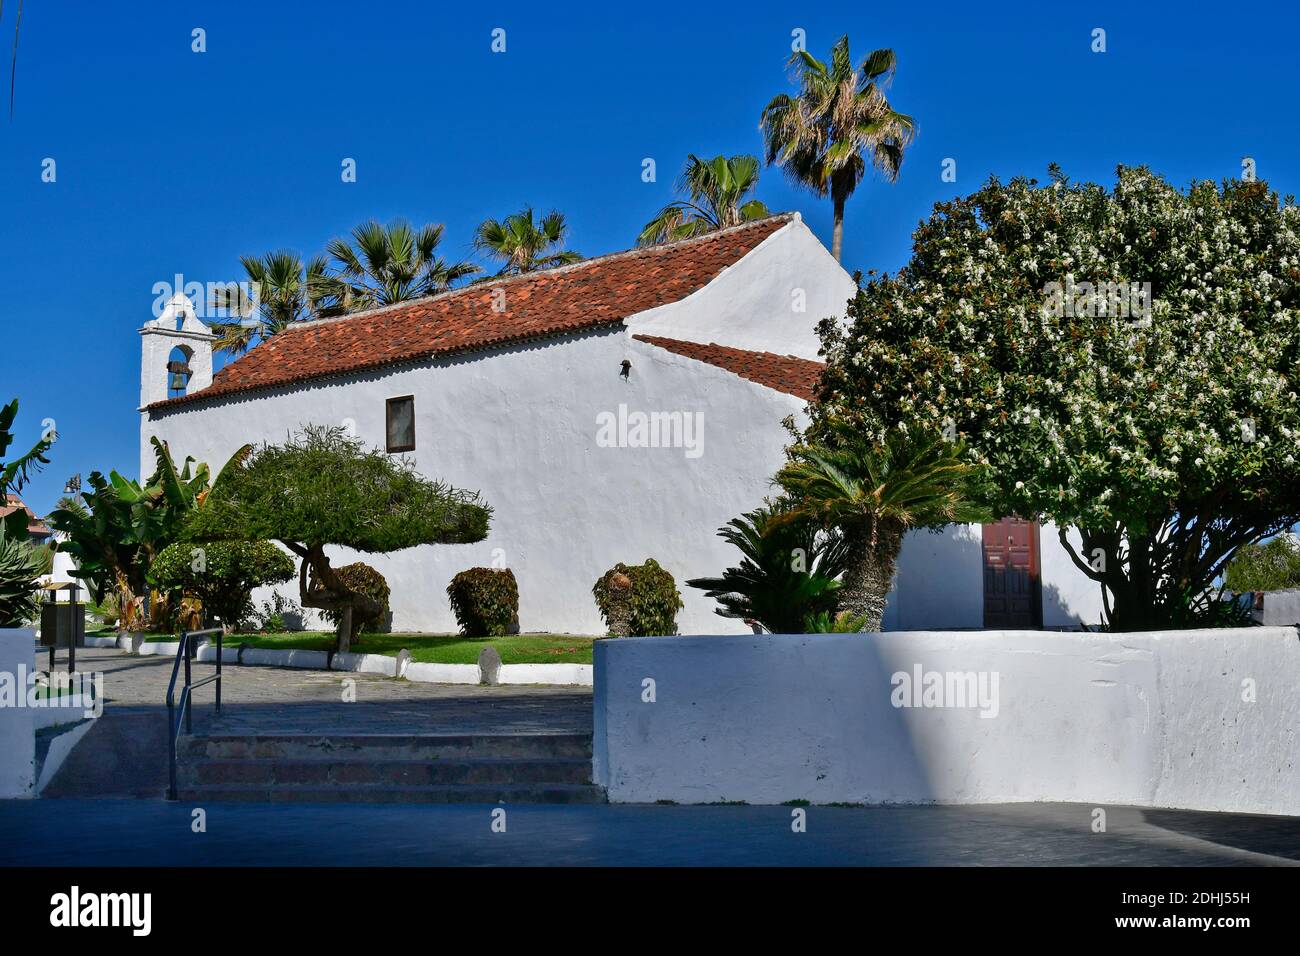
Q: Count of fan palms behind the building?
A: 5